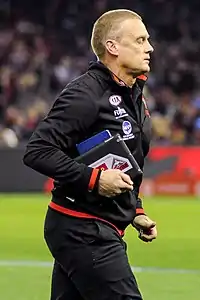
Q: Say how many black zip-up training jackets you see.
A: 1